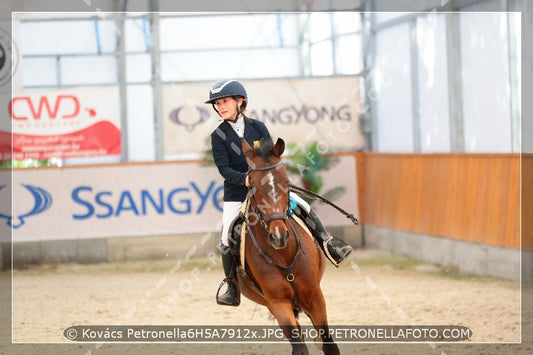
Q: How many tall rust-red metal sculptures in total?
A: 0